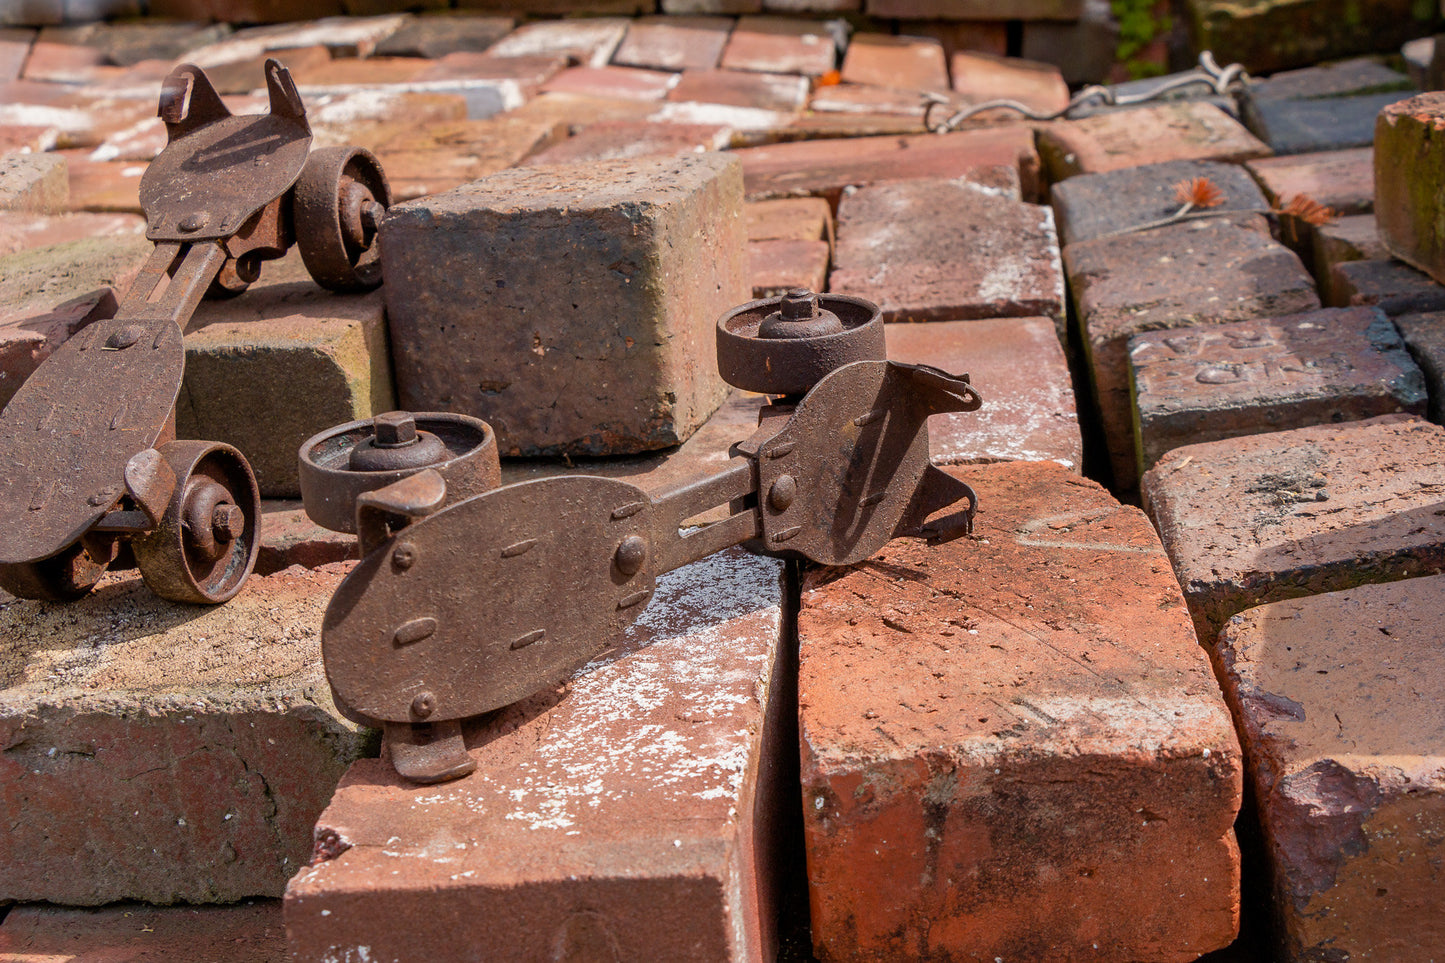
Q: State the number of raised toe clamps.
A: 3